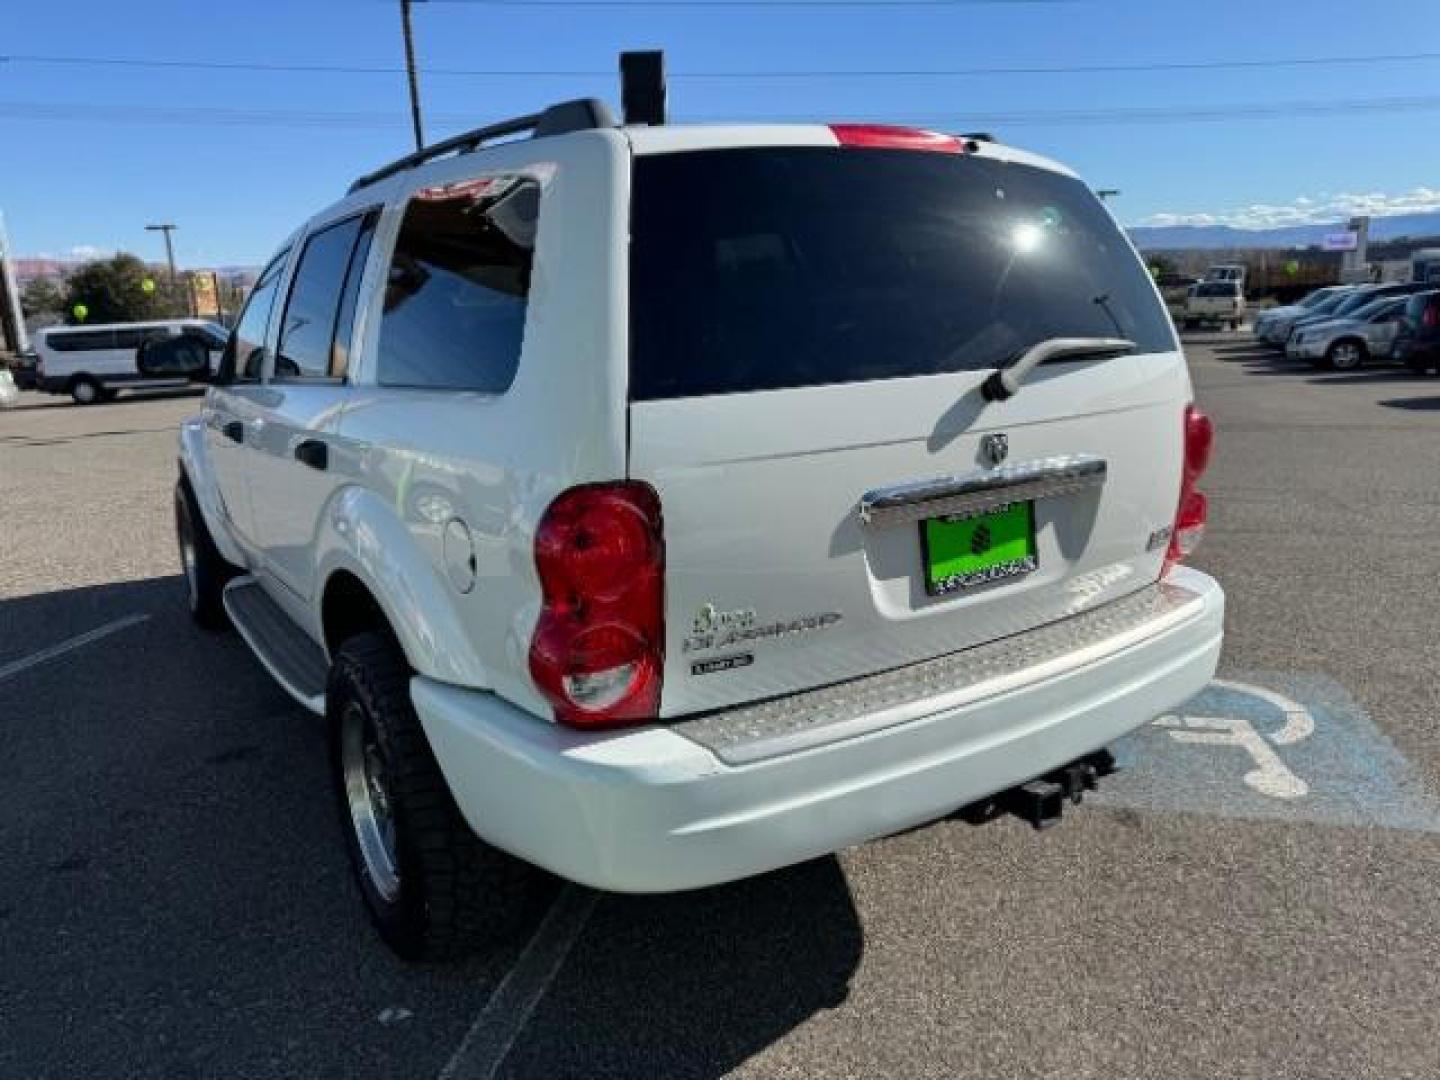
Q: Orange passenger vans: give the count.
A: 0